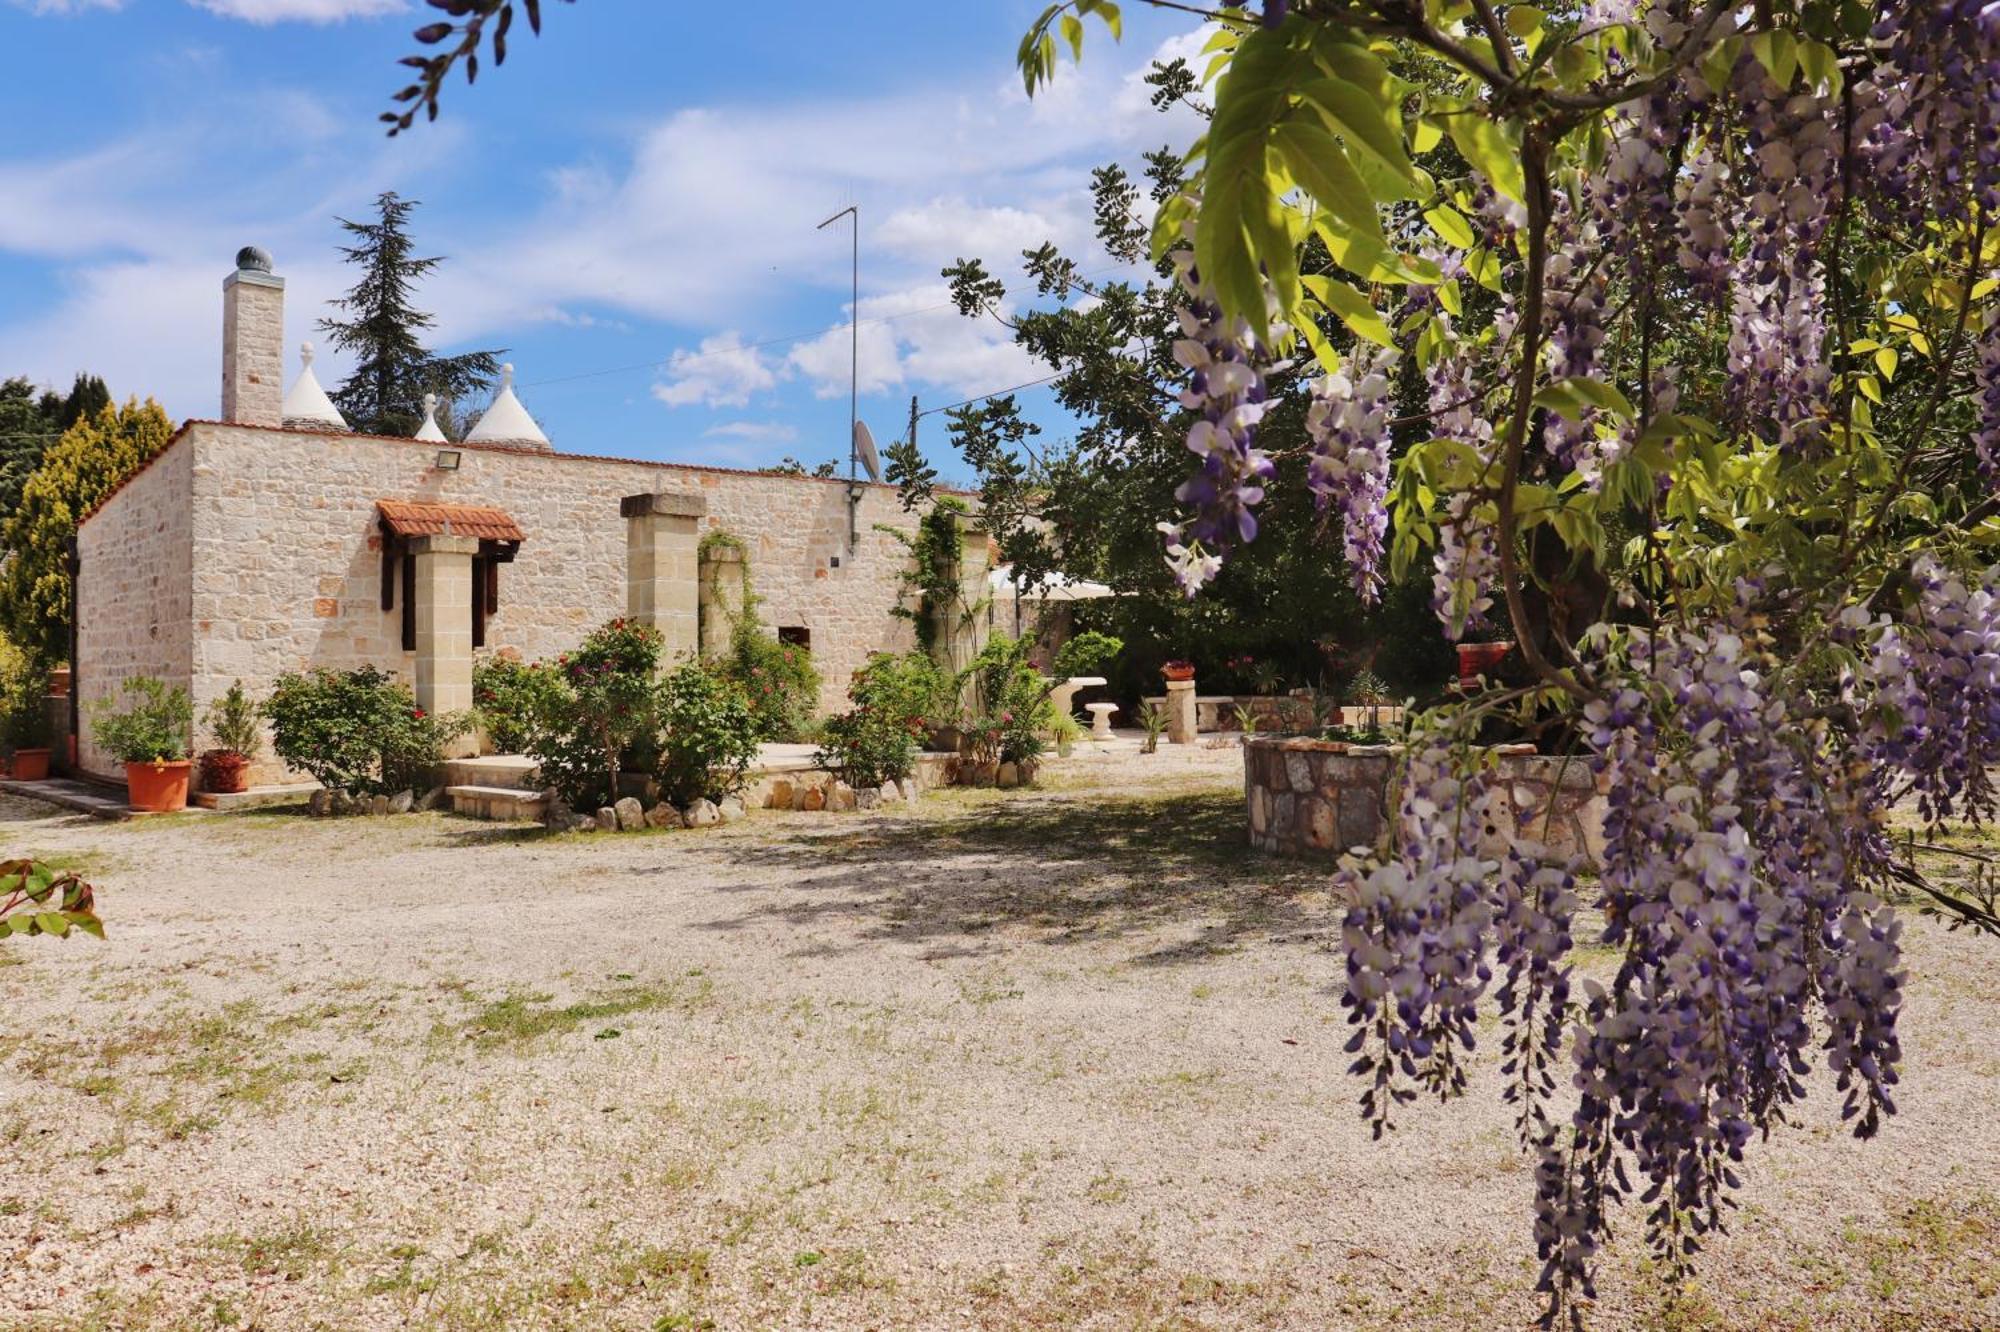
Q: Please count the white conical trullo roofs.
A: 3